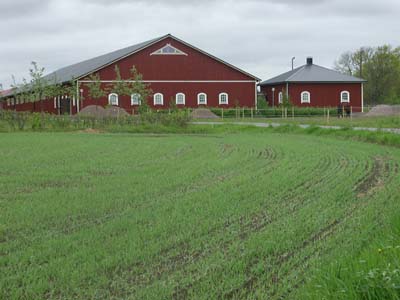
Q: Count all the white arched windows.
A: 9